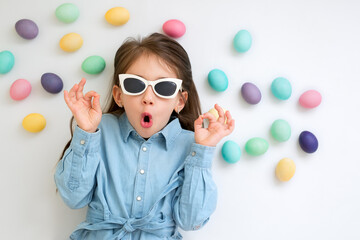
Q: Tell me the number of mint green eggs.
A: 4